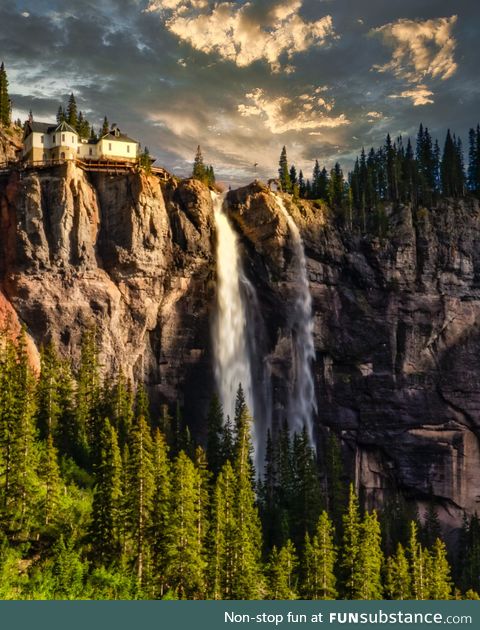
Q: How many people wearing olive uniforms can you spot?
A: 0